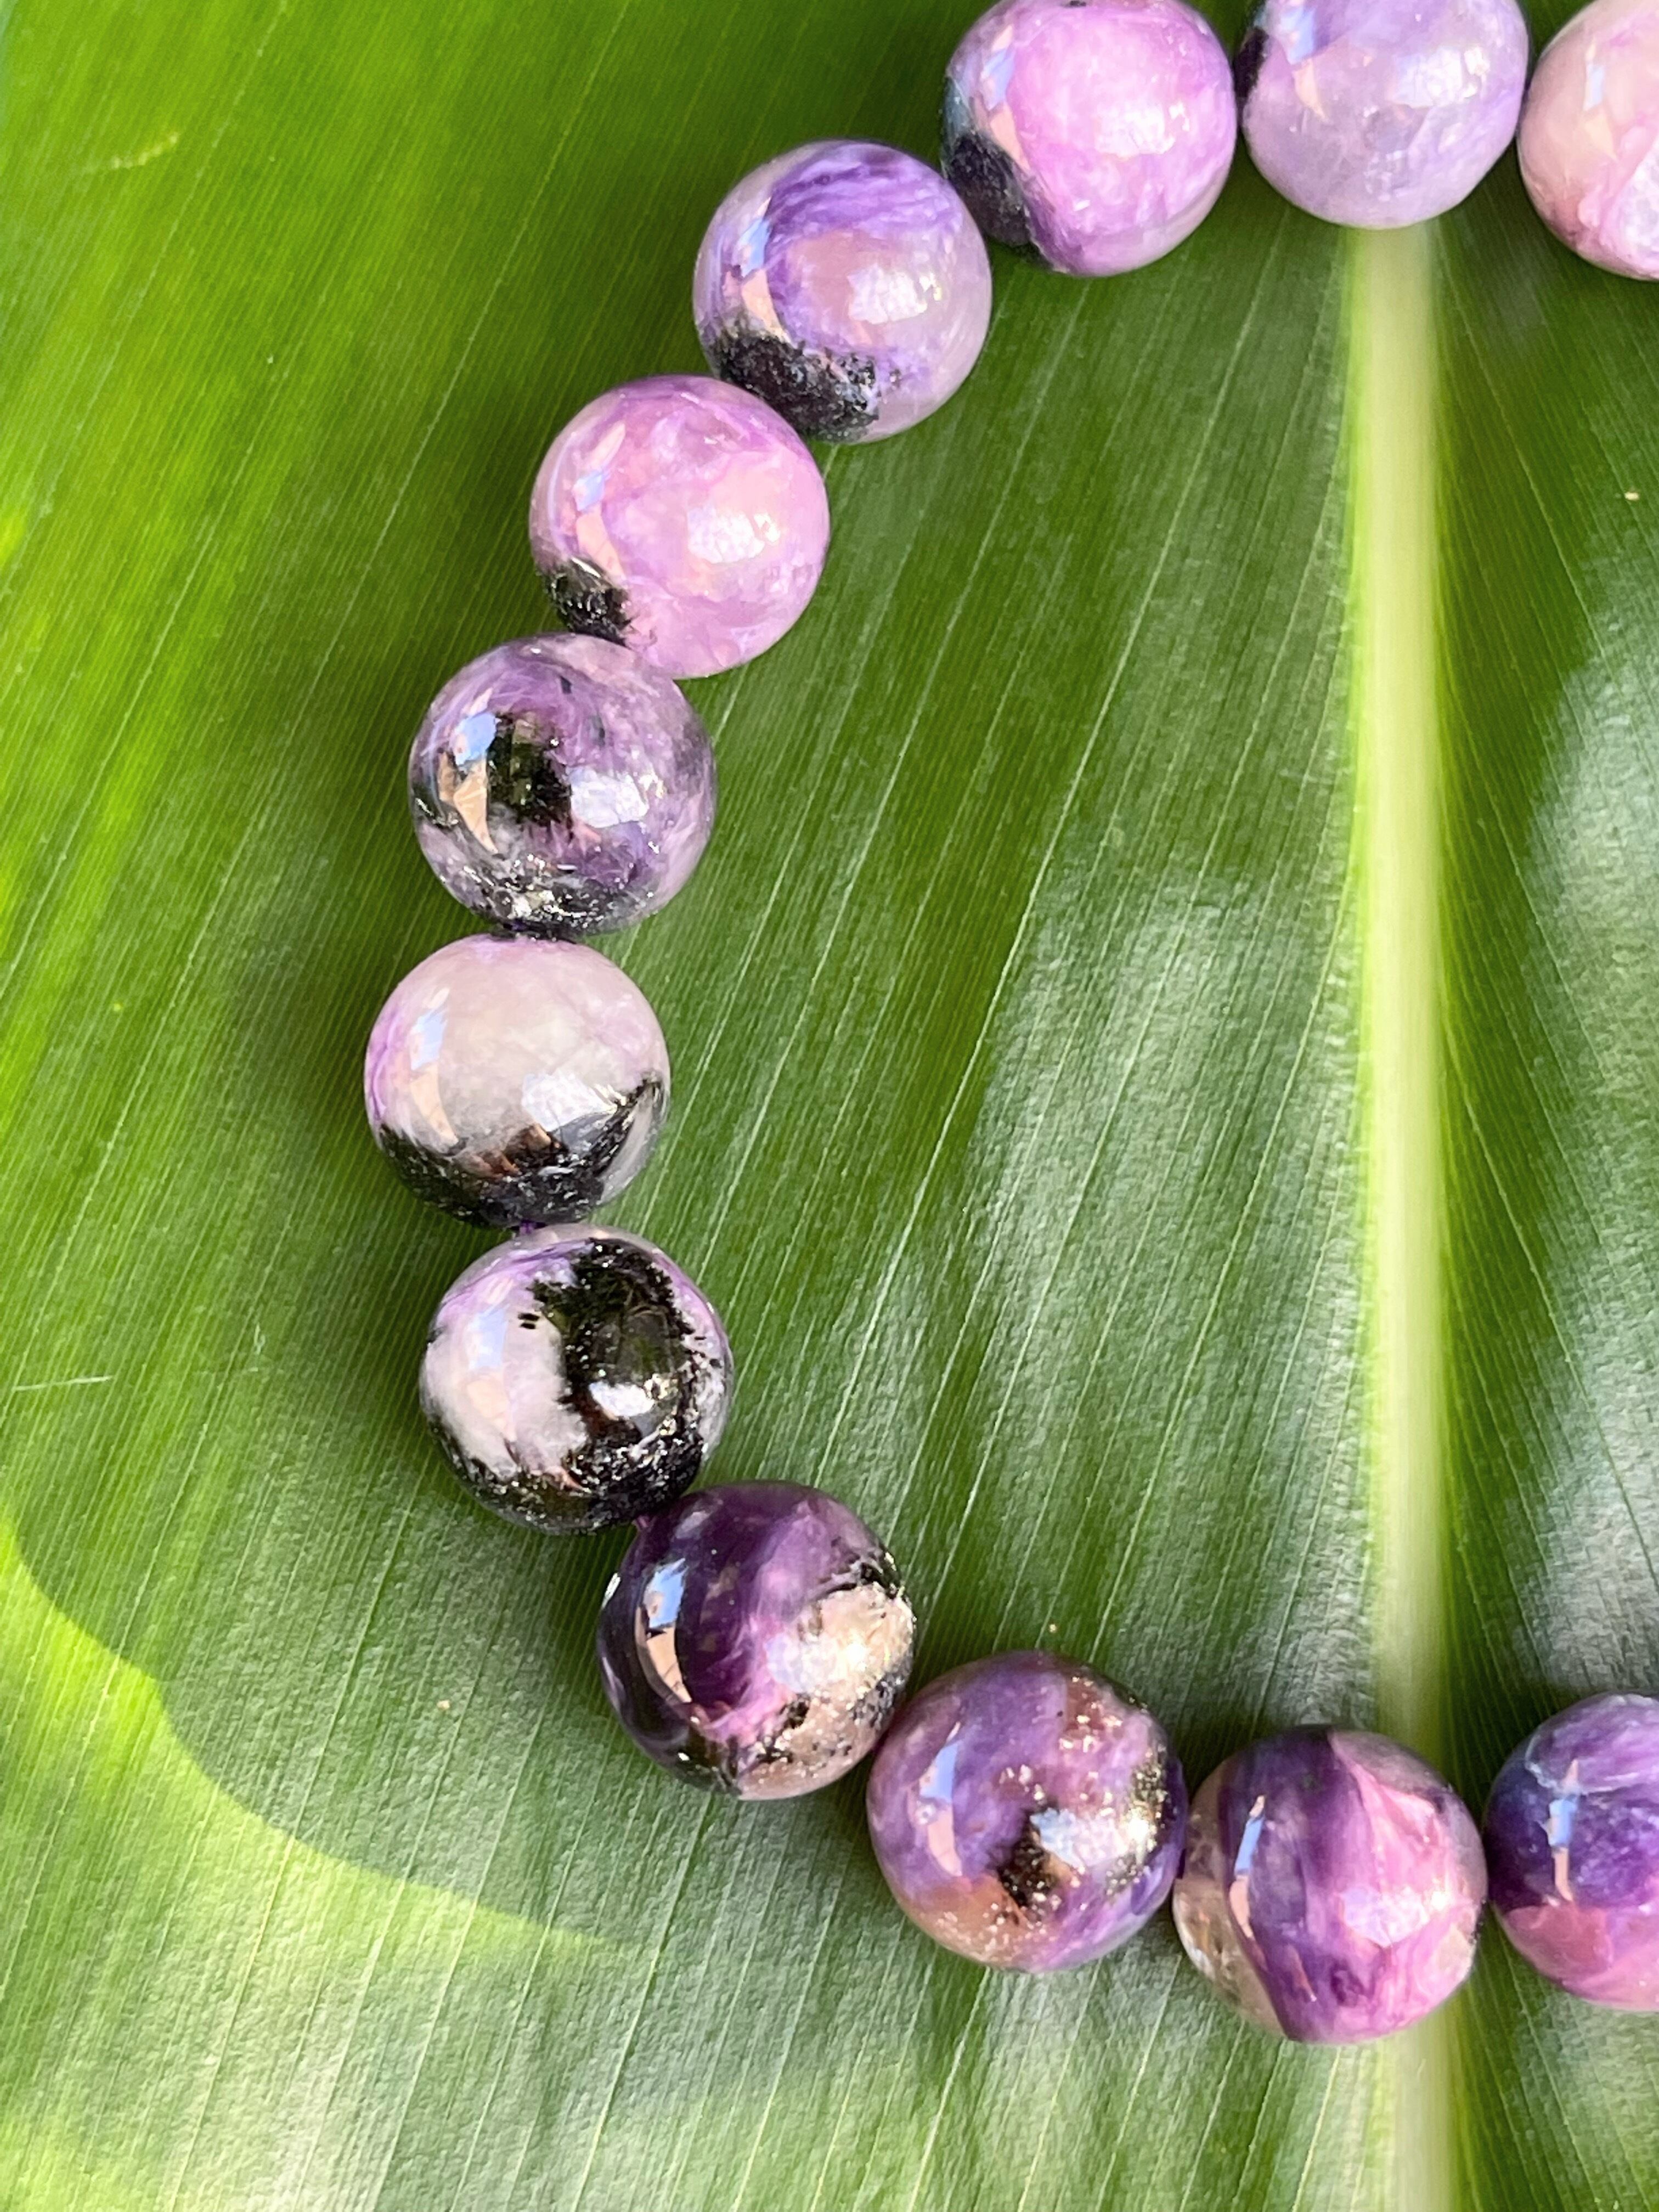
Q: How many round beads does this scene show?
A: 12